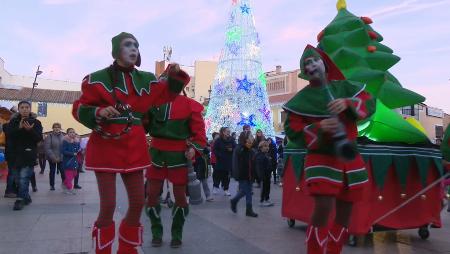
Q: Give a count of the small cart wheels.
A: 3